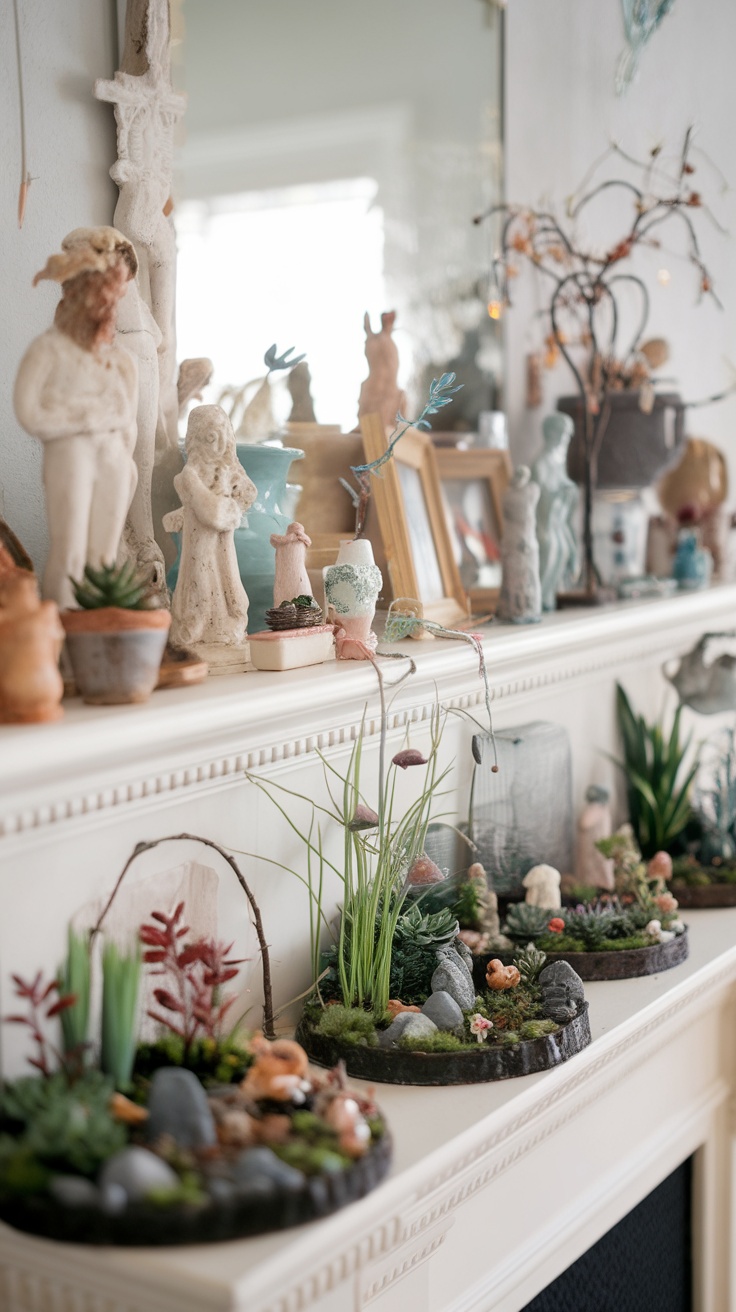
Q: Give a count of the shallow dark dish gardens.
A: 4